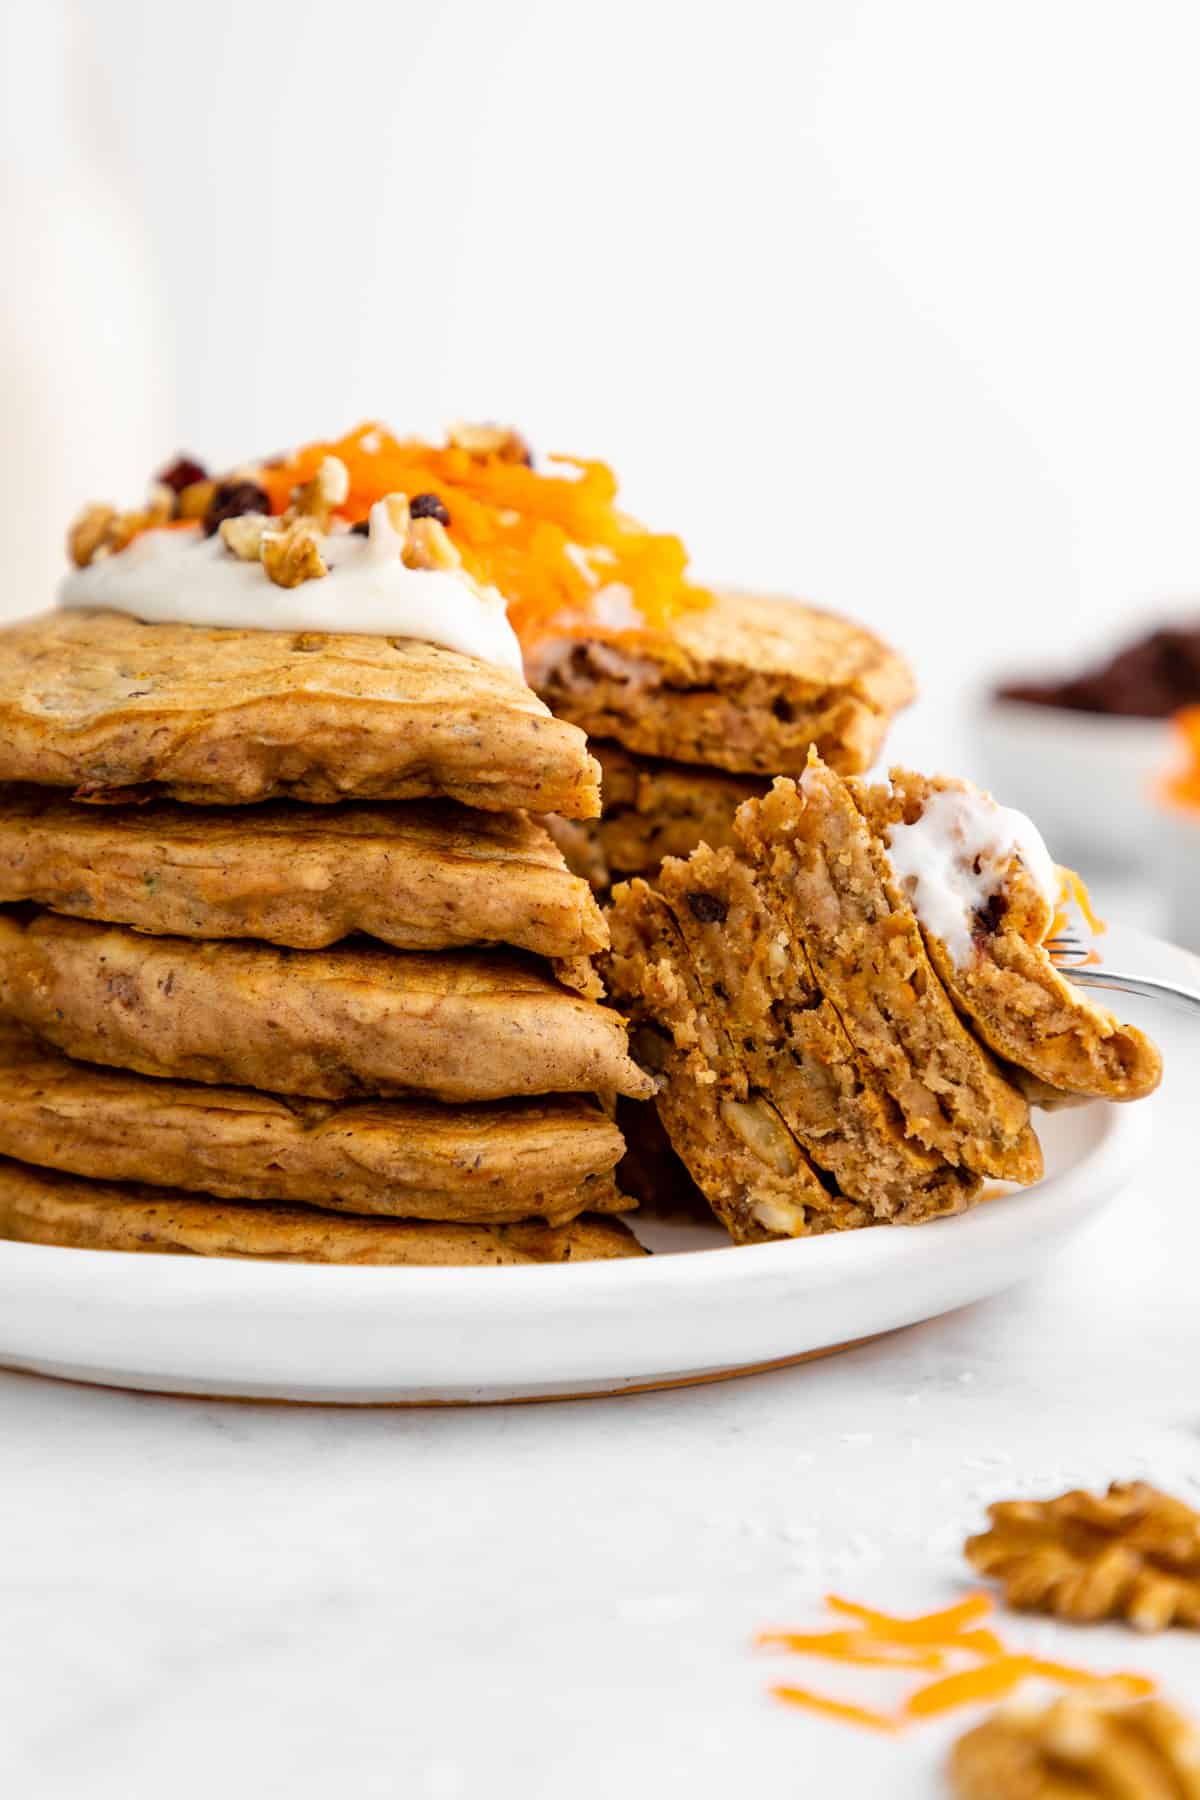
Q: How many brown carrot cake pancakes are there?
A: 5